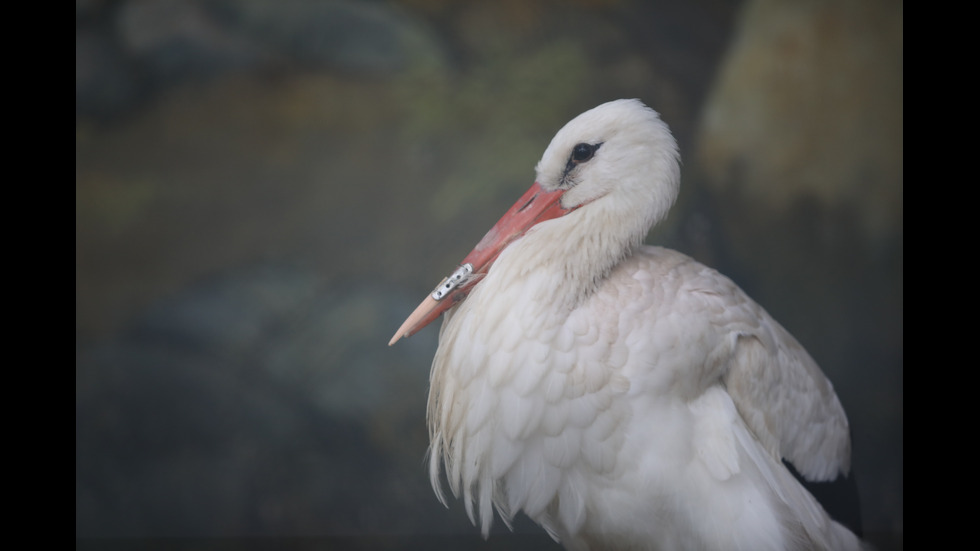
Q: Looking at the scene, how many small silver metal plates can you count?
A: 1